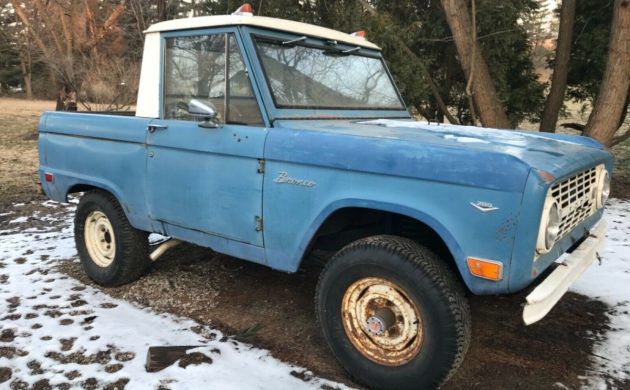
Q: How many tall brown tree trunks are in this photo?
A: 3